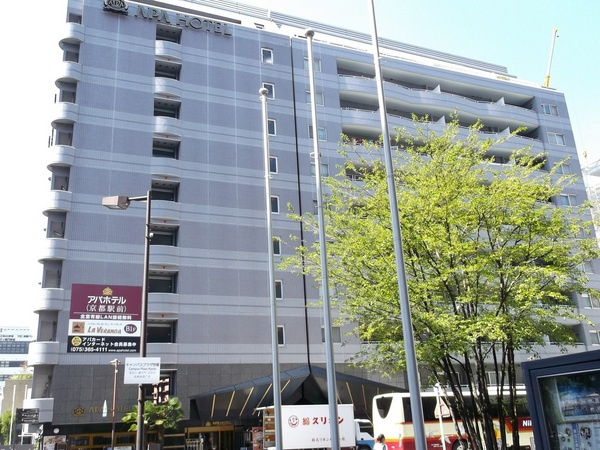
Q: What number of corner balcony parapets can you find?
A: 9